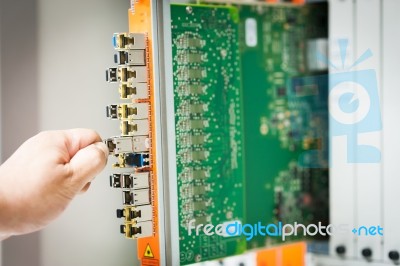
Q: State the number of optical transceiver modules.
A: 12